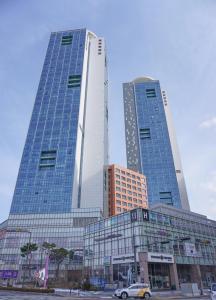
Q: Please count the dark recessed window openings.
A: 6